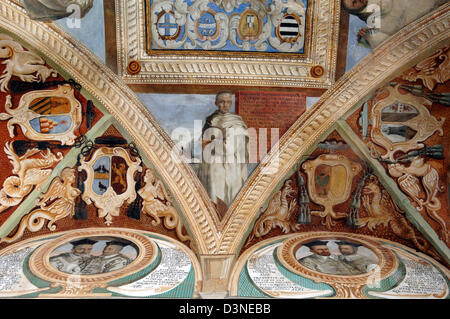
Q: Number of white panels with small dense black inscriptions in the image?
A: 4